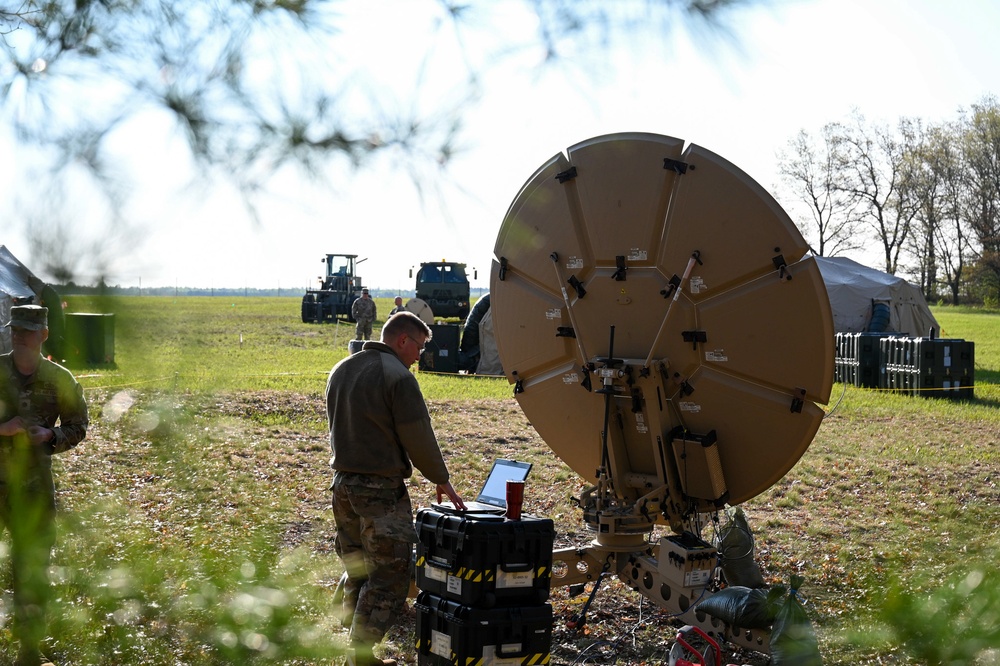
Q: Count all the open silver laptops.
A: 1